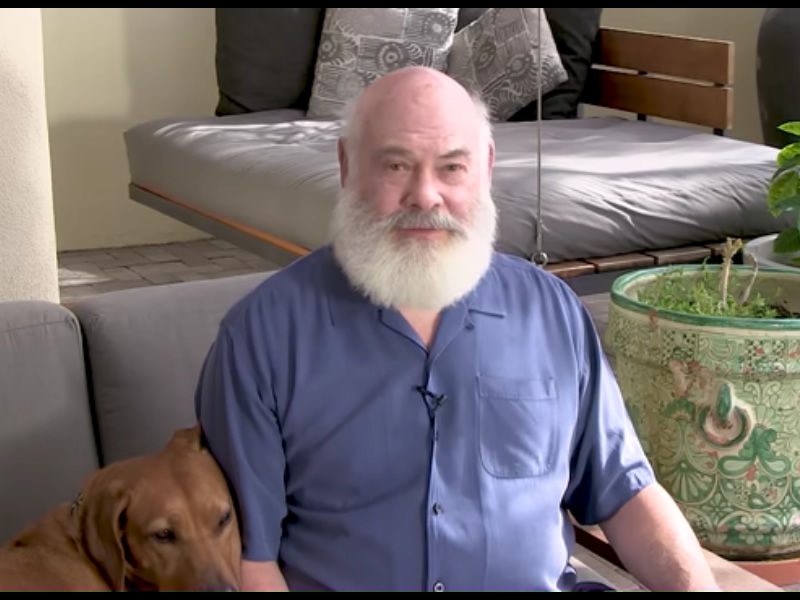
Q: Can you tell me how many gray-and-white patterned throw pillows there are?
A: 2